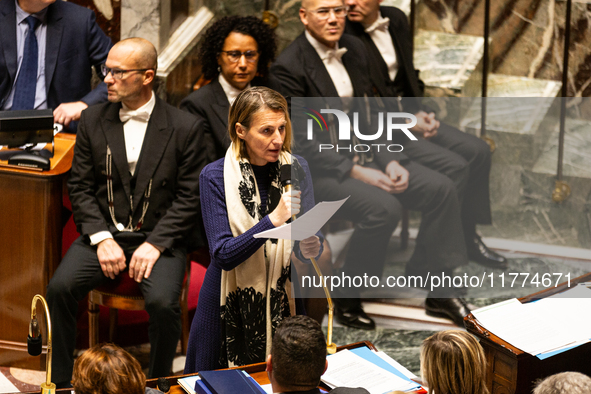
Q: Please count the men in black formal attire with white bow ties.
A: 3